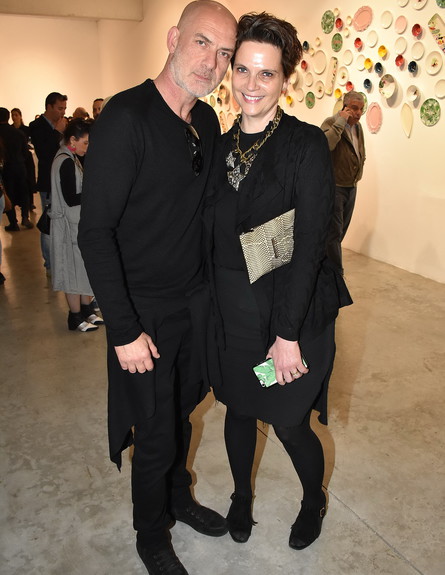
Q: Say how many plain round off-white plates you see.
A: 11